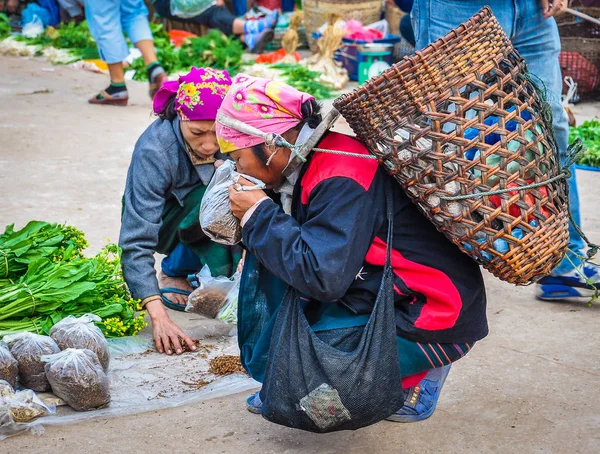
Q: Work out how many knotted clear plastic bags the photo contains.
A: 4